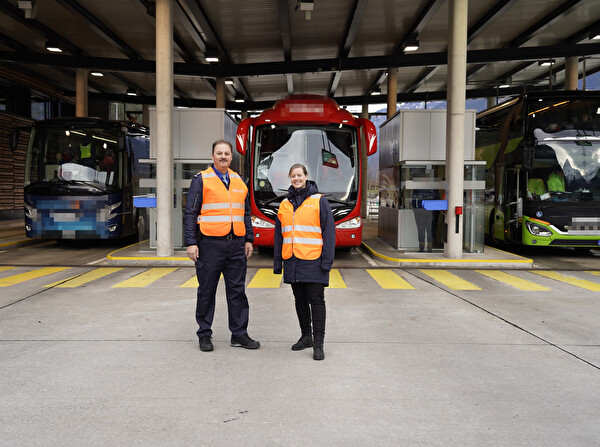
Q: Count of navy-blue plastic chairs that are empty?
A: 0